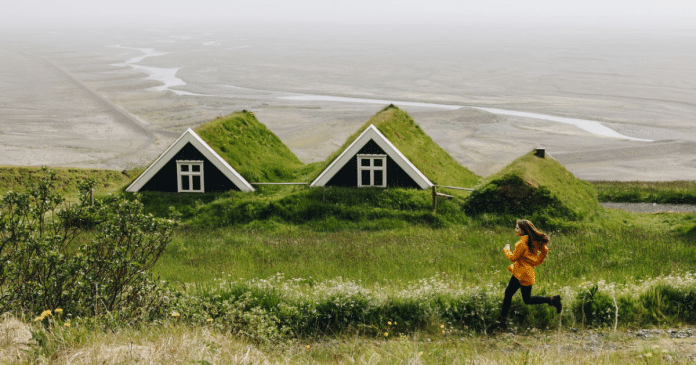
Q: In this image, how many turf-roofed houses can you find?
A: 3